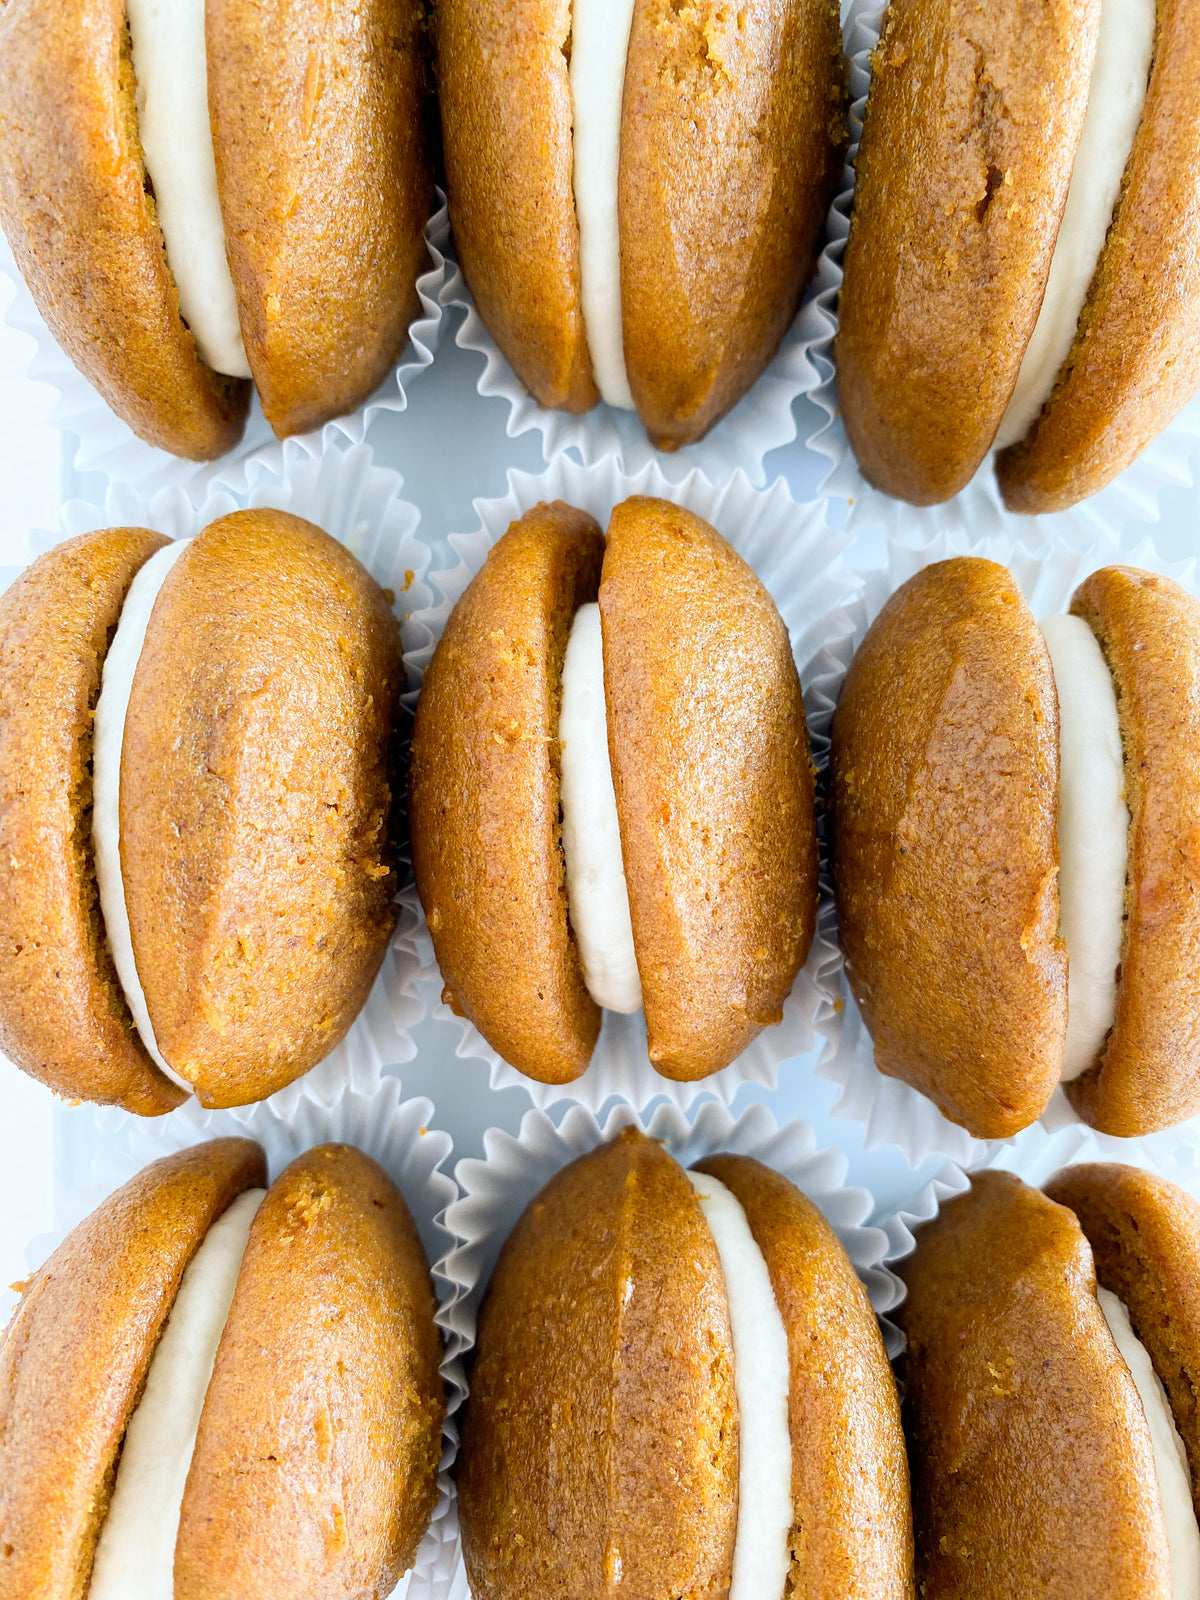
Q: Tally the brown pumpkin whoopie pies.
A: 9